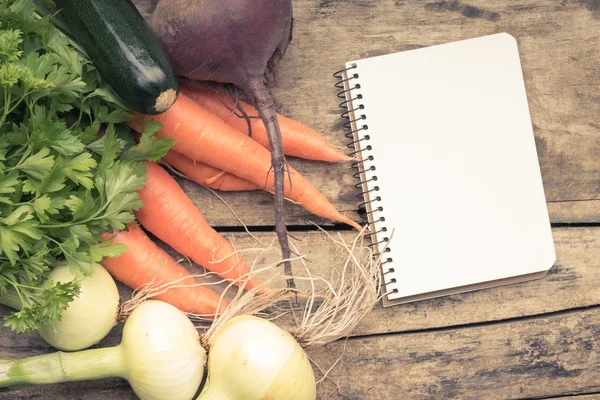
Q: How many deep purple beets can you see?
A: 1